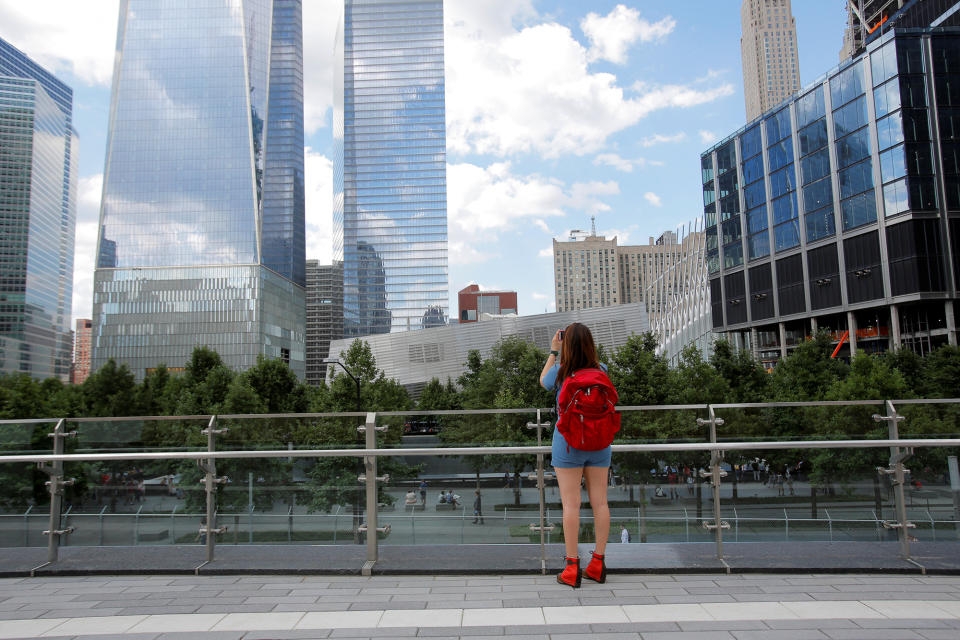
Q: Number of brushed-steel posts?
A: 6